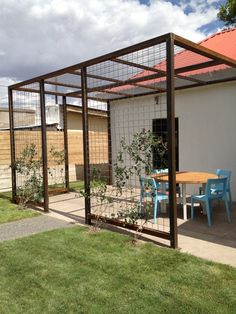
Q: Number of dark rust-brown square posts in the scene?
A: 6